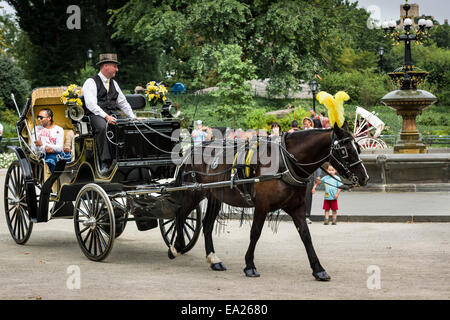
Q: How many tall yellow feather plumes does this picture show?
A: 2